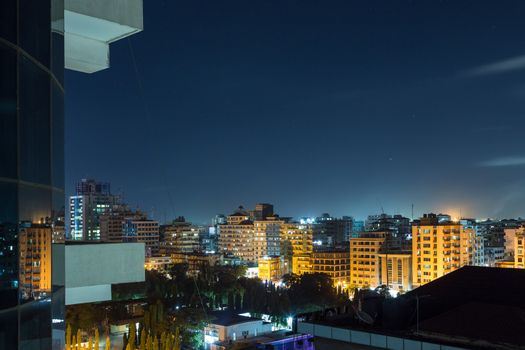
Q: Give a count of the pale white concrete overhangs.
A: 2